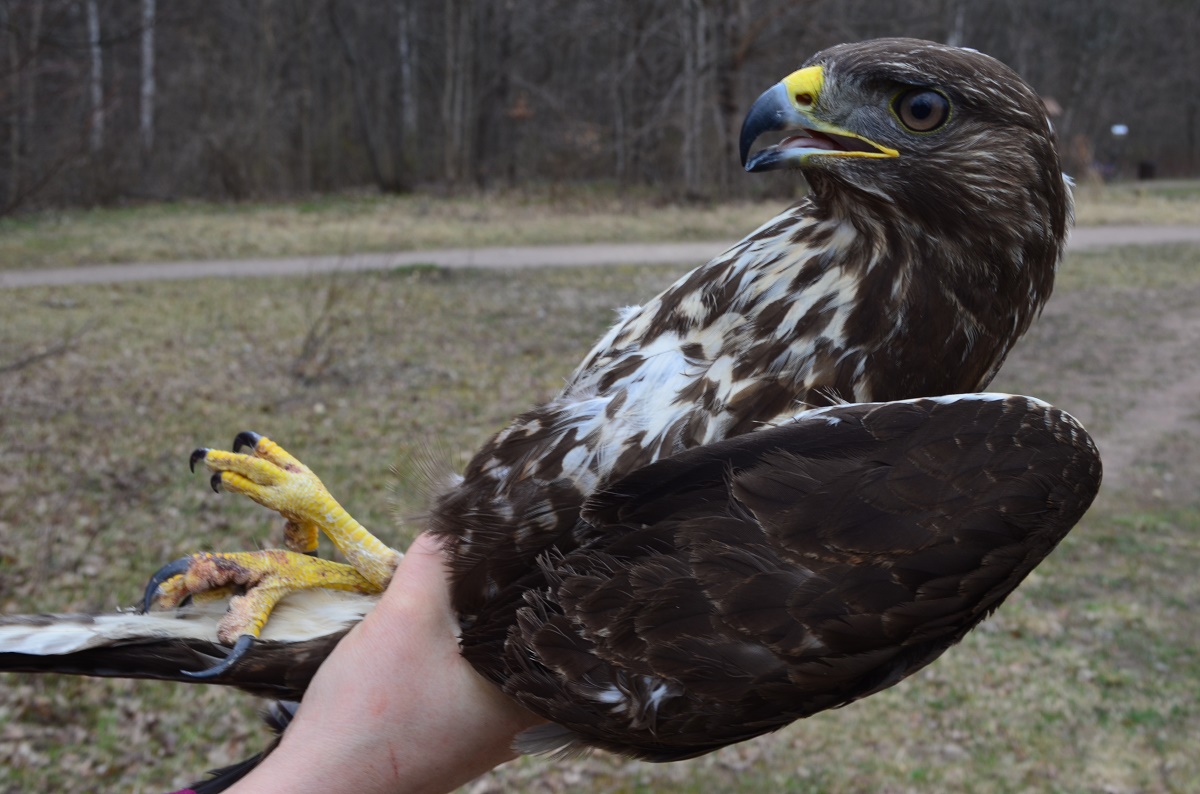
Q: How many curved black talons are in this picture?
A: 5